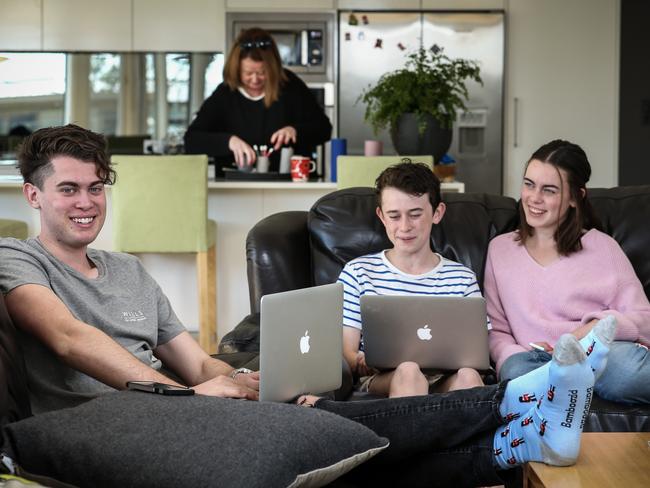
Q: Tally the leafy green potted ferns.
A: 1